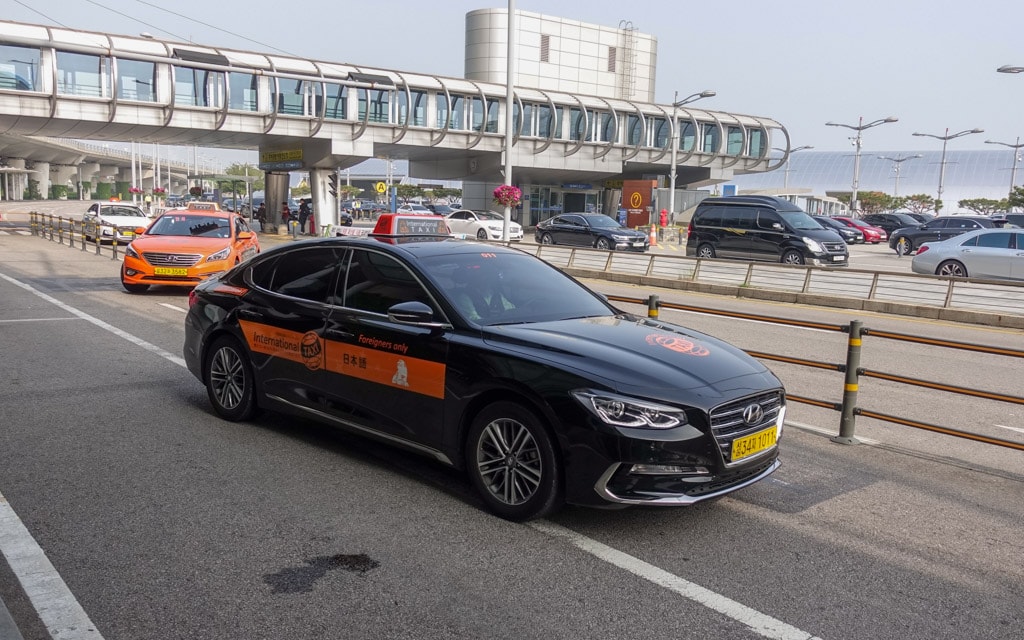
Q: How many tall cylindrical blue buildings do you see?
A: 0